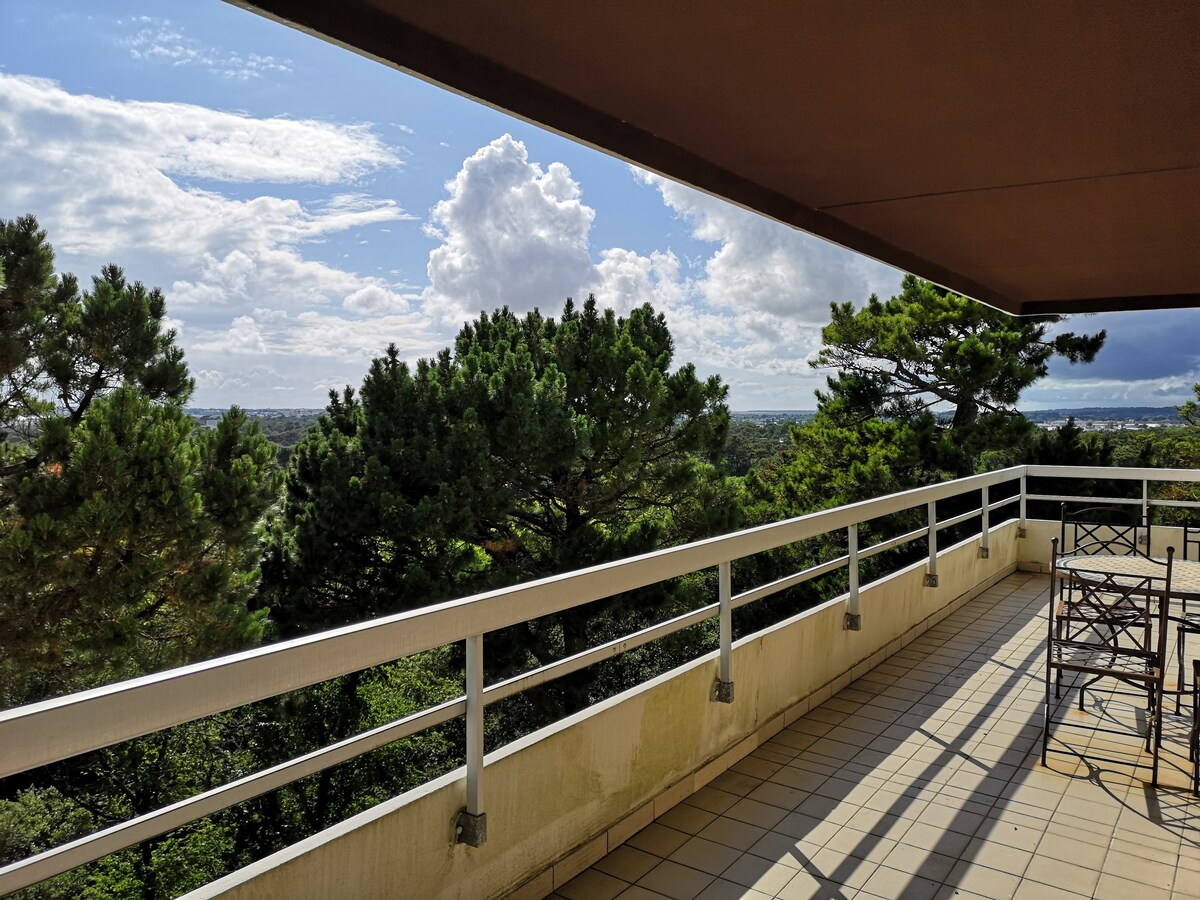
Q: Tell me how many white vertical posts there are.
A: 7